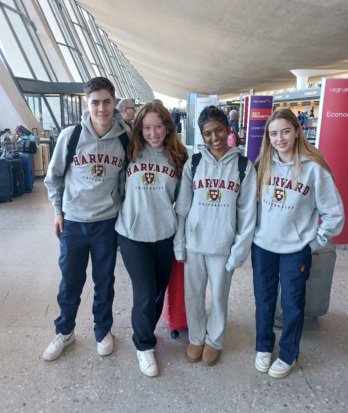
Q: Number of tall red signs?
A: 1